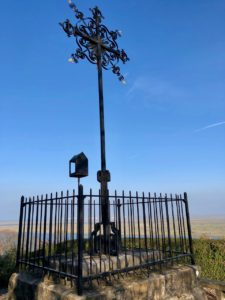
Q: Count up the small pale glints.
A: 4